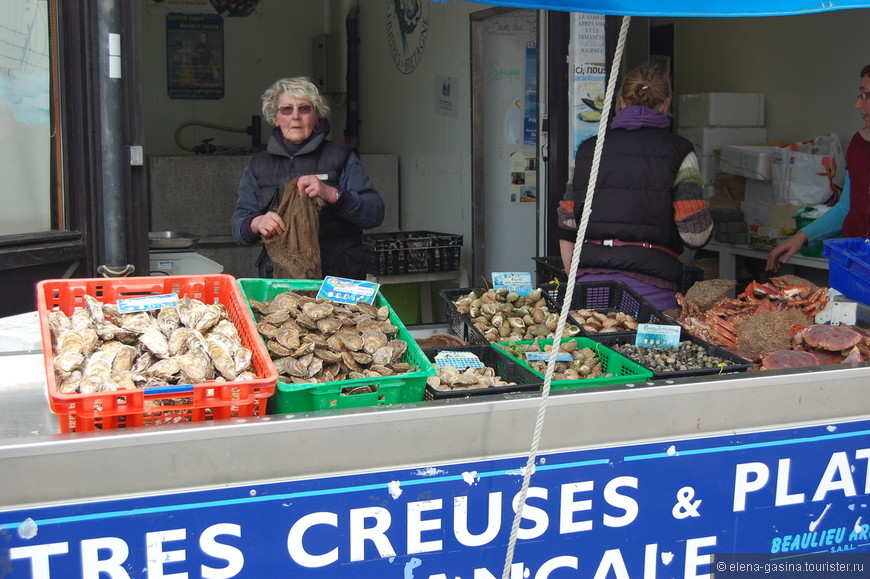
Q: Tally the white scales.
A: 1